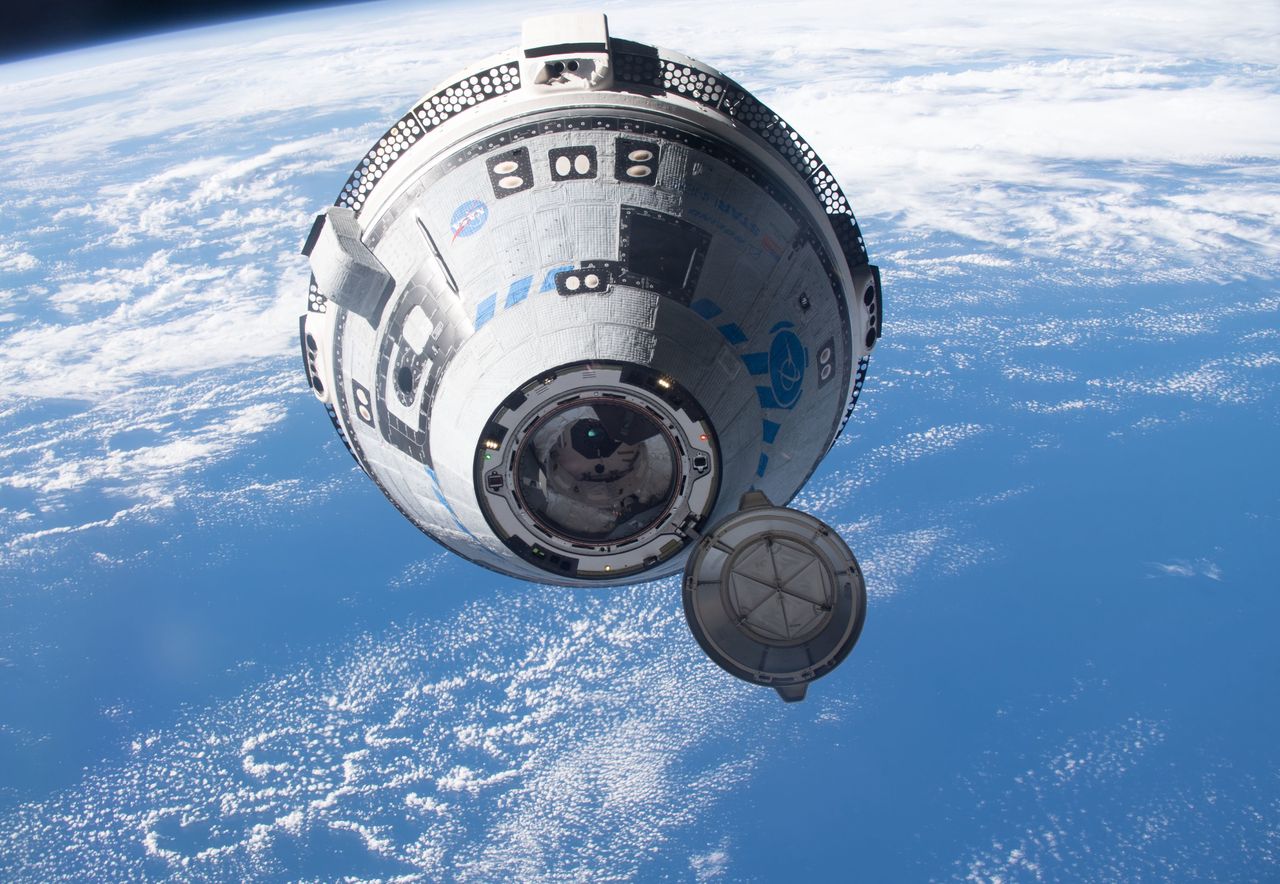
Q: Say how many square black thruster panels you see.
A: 6